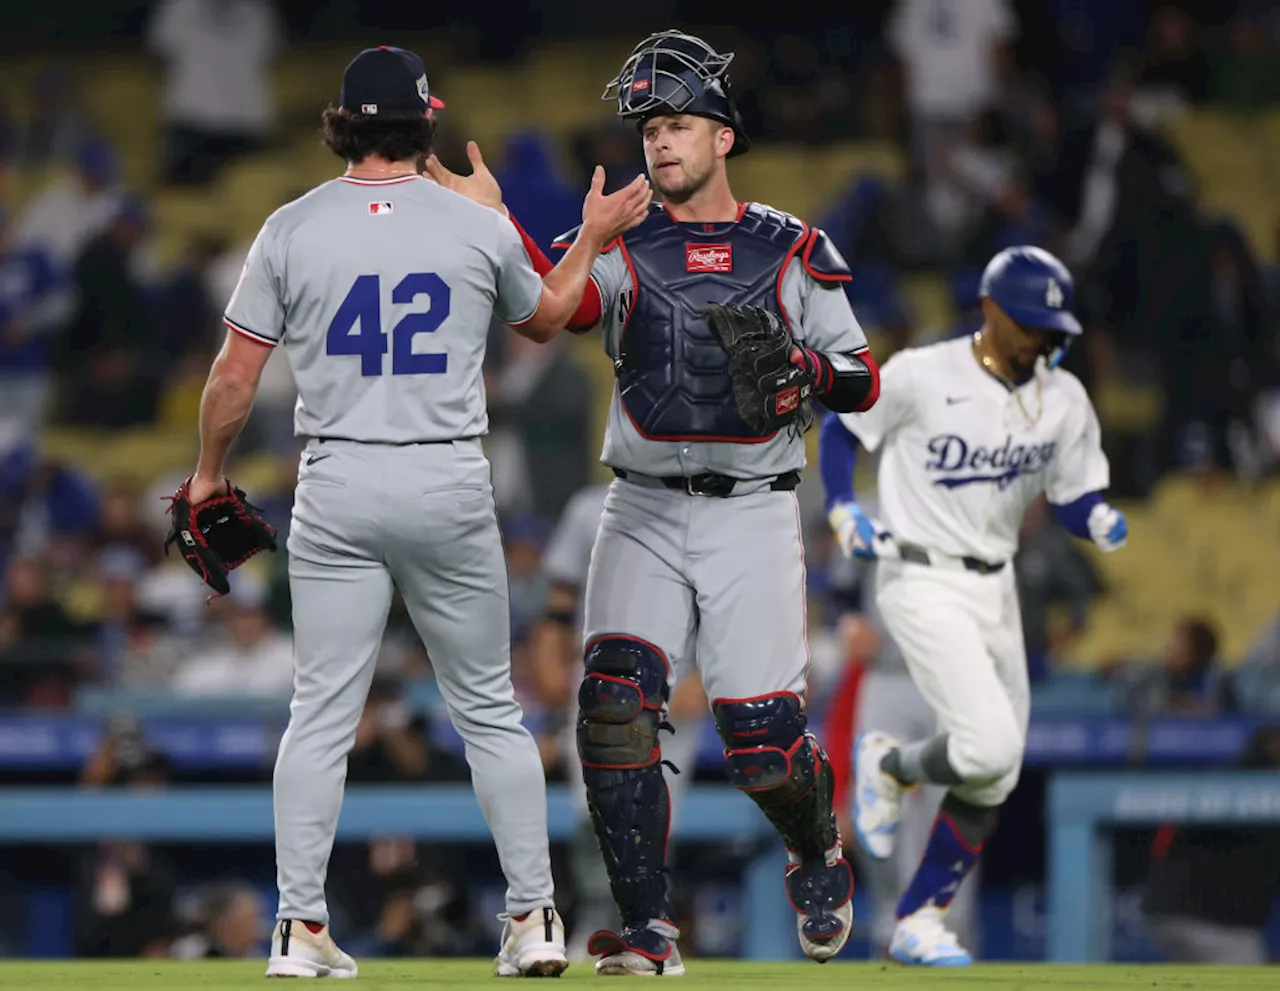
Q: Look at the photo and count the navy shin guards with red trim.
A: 2